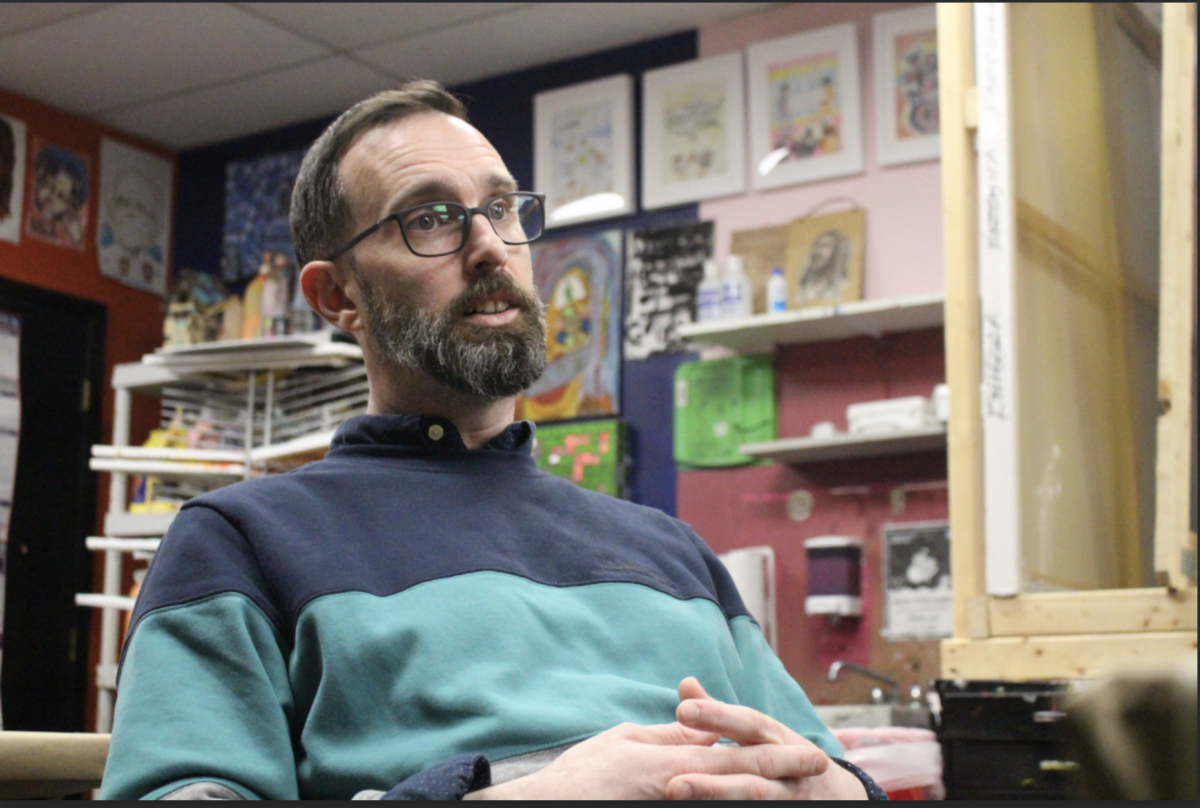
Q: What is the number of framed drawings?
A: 4